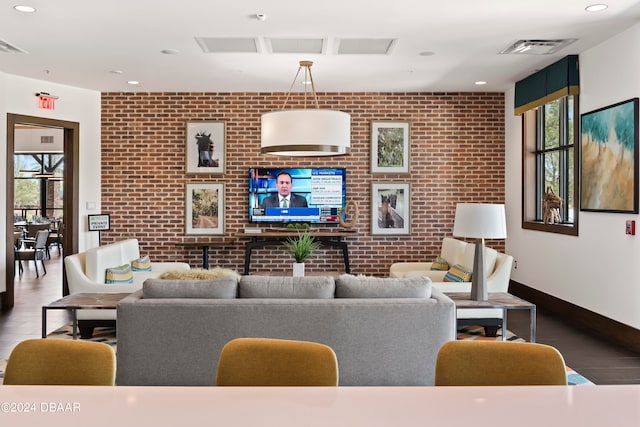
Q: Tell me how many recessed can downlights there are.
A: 5